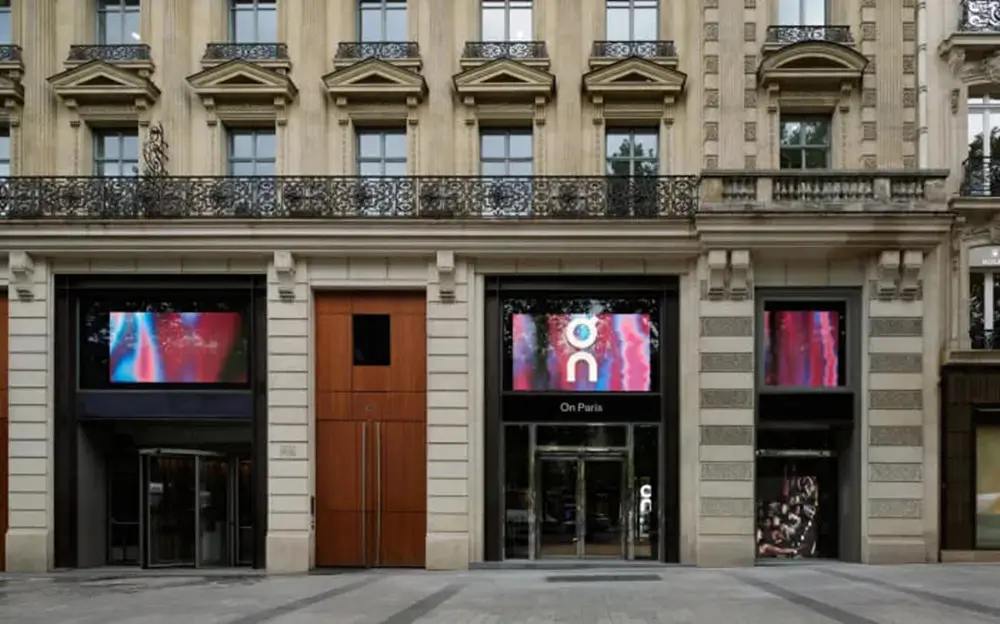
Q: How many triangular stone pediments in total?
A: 5